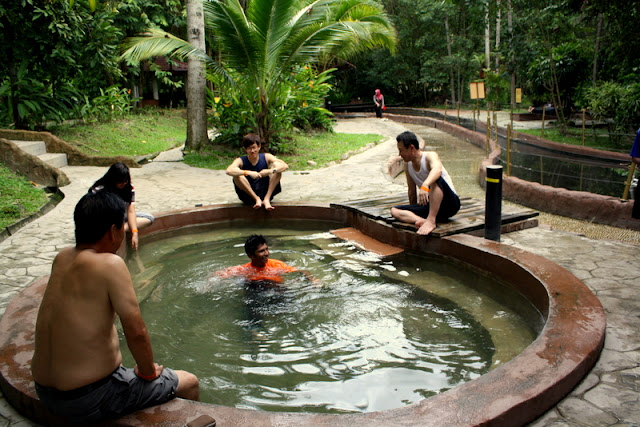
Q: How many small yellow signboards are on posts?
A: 2